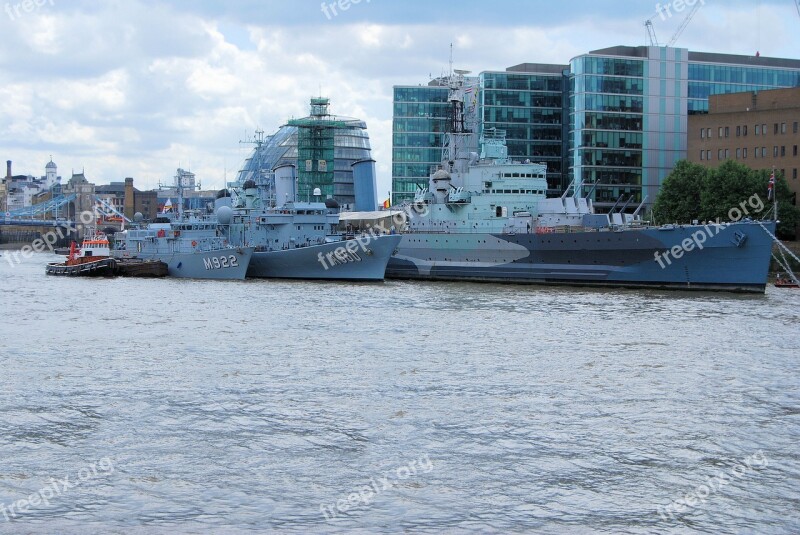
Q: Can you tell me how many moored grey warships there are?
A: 3